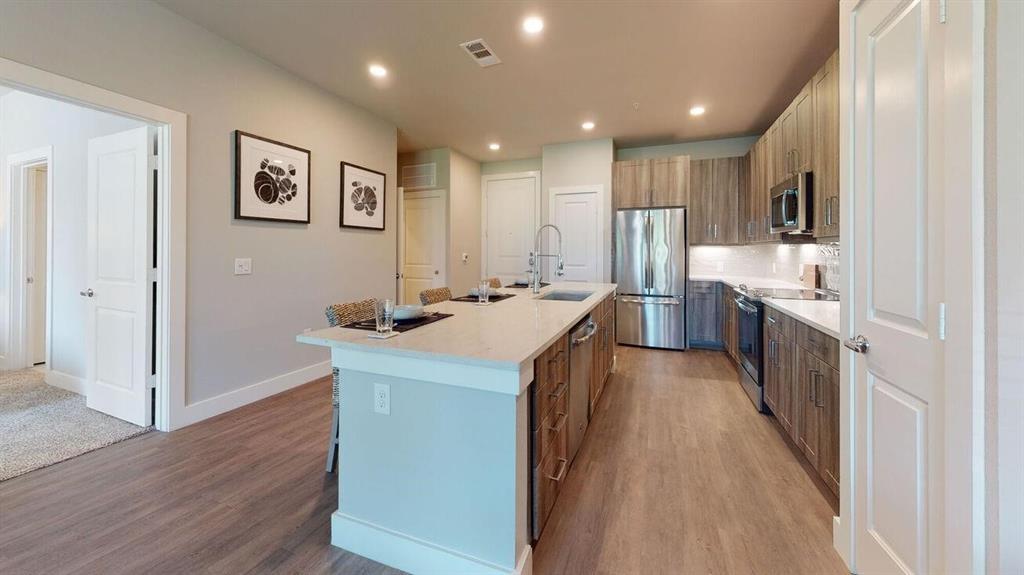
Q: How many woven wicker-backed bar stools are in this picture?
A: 3